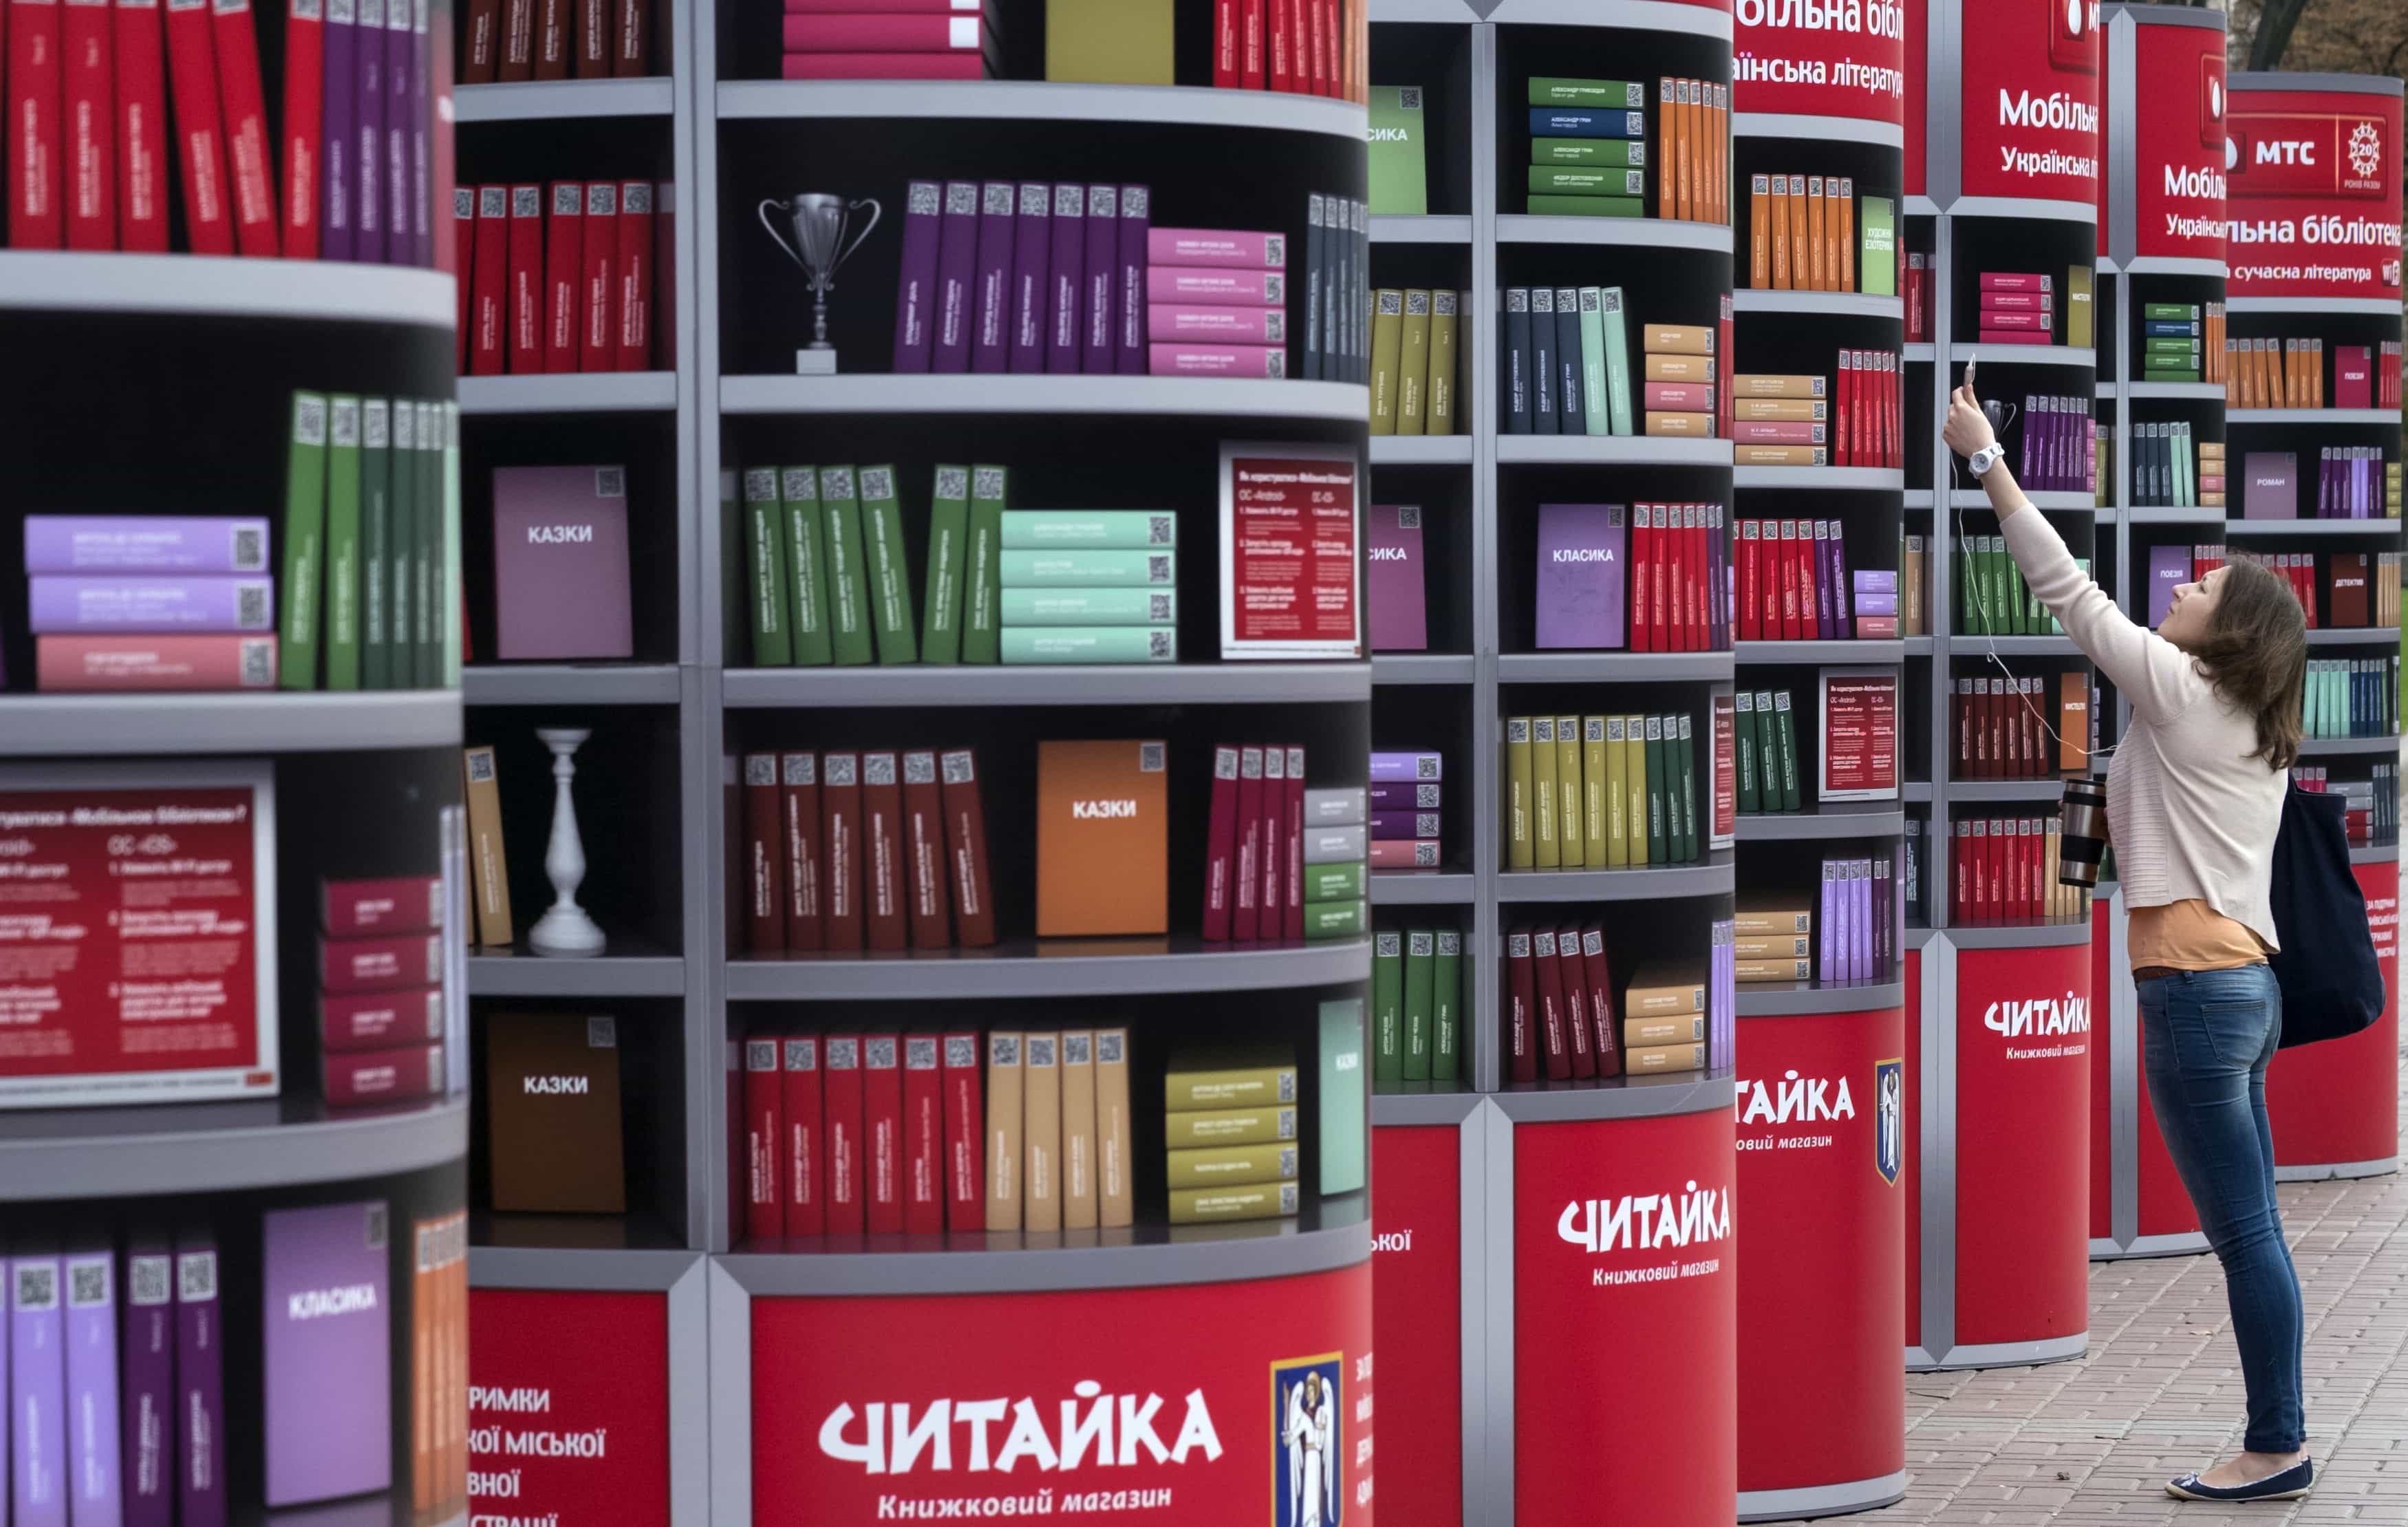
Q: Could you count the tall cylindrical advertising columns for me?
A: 7